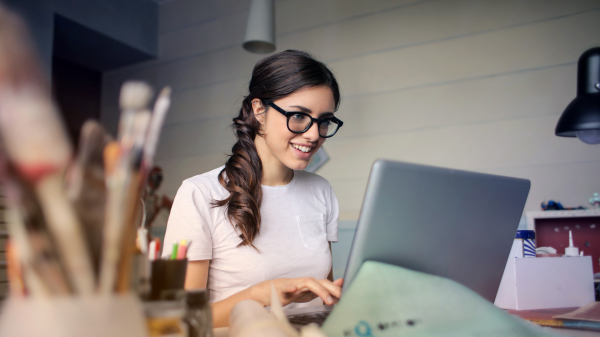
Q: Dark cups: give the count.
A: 1